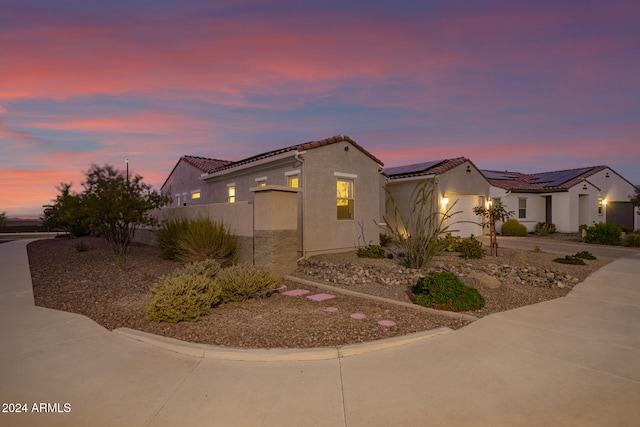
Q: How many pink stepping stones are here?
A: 6